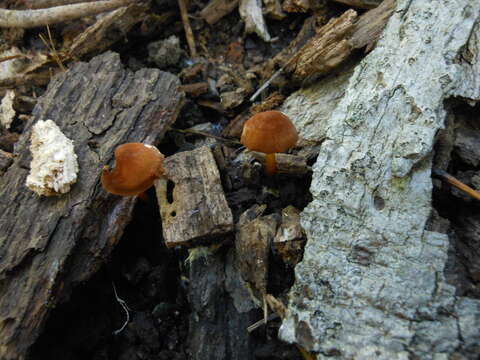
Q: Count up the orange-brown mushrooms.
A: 2